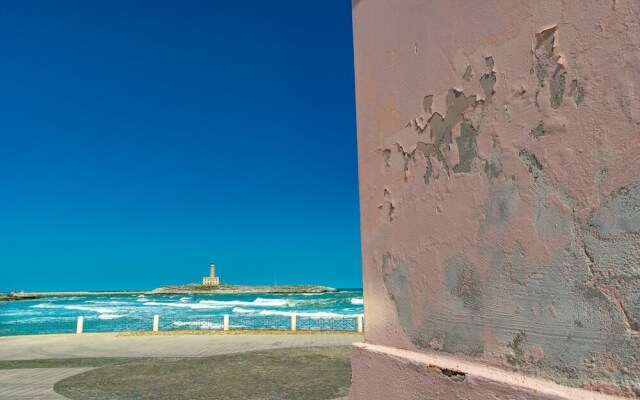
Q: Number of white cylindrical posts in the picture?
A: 5